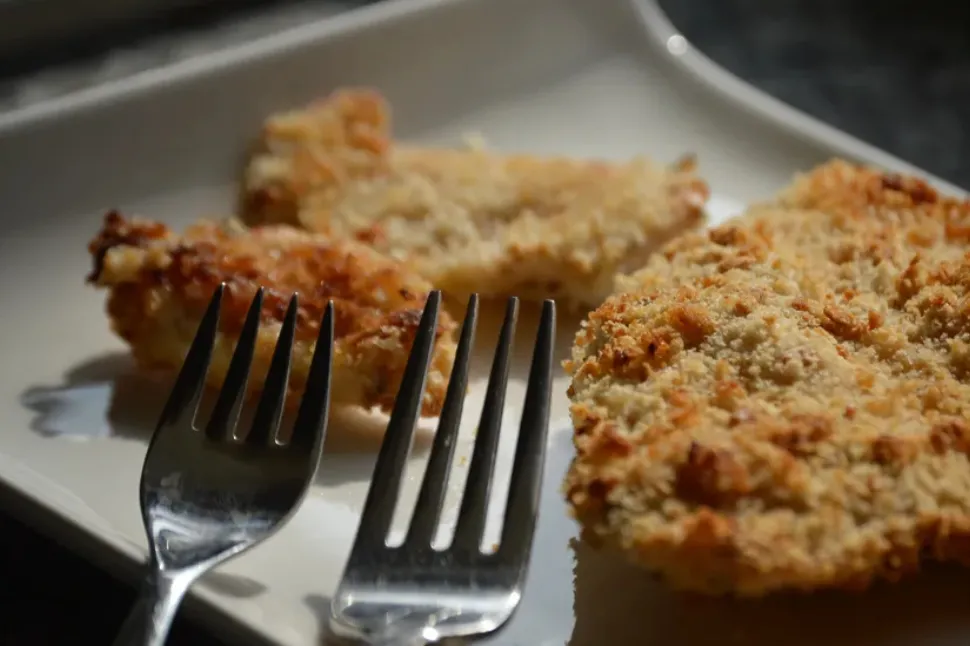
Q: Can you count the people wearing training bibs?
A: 0